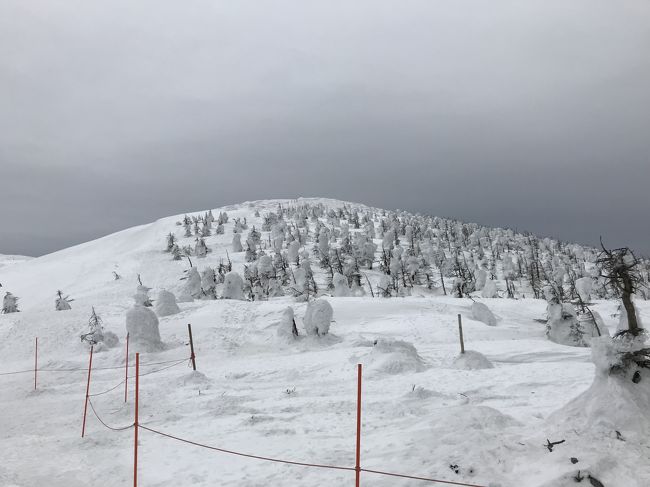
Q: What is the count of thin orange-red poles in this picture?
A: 5